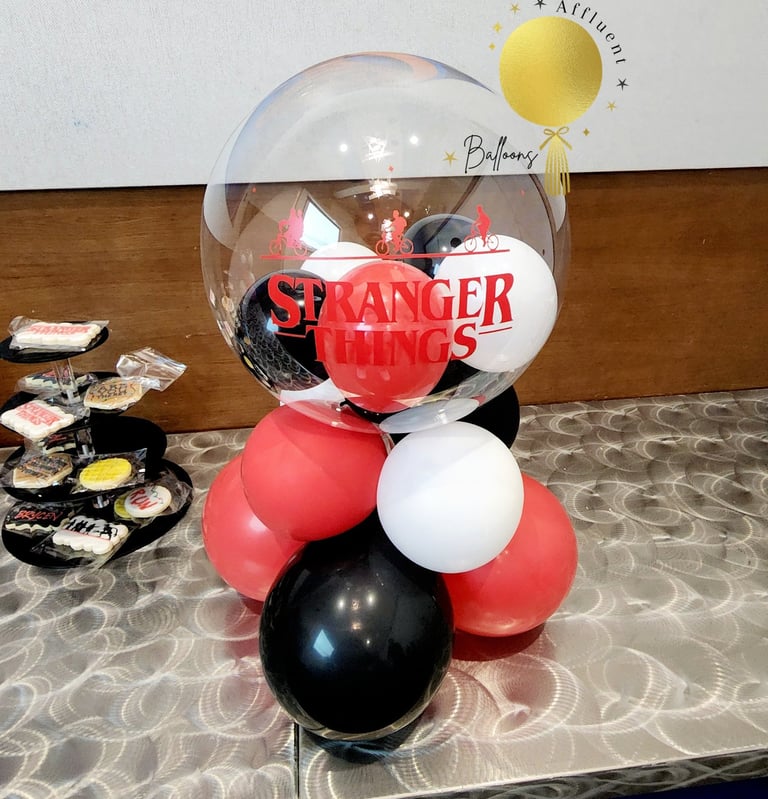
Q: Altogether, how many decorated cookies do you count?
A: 11